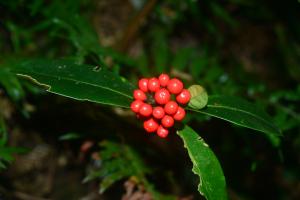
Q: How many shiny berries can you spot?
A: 15